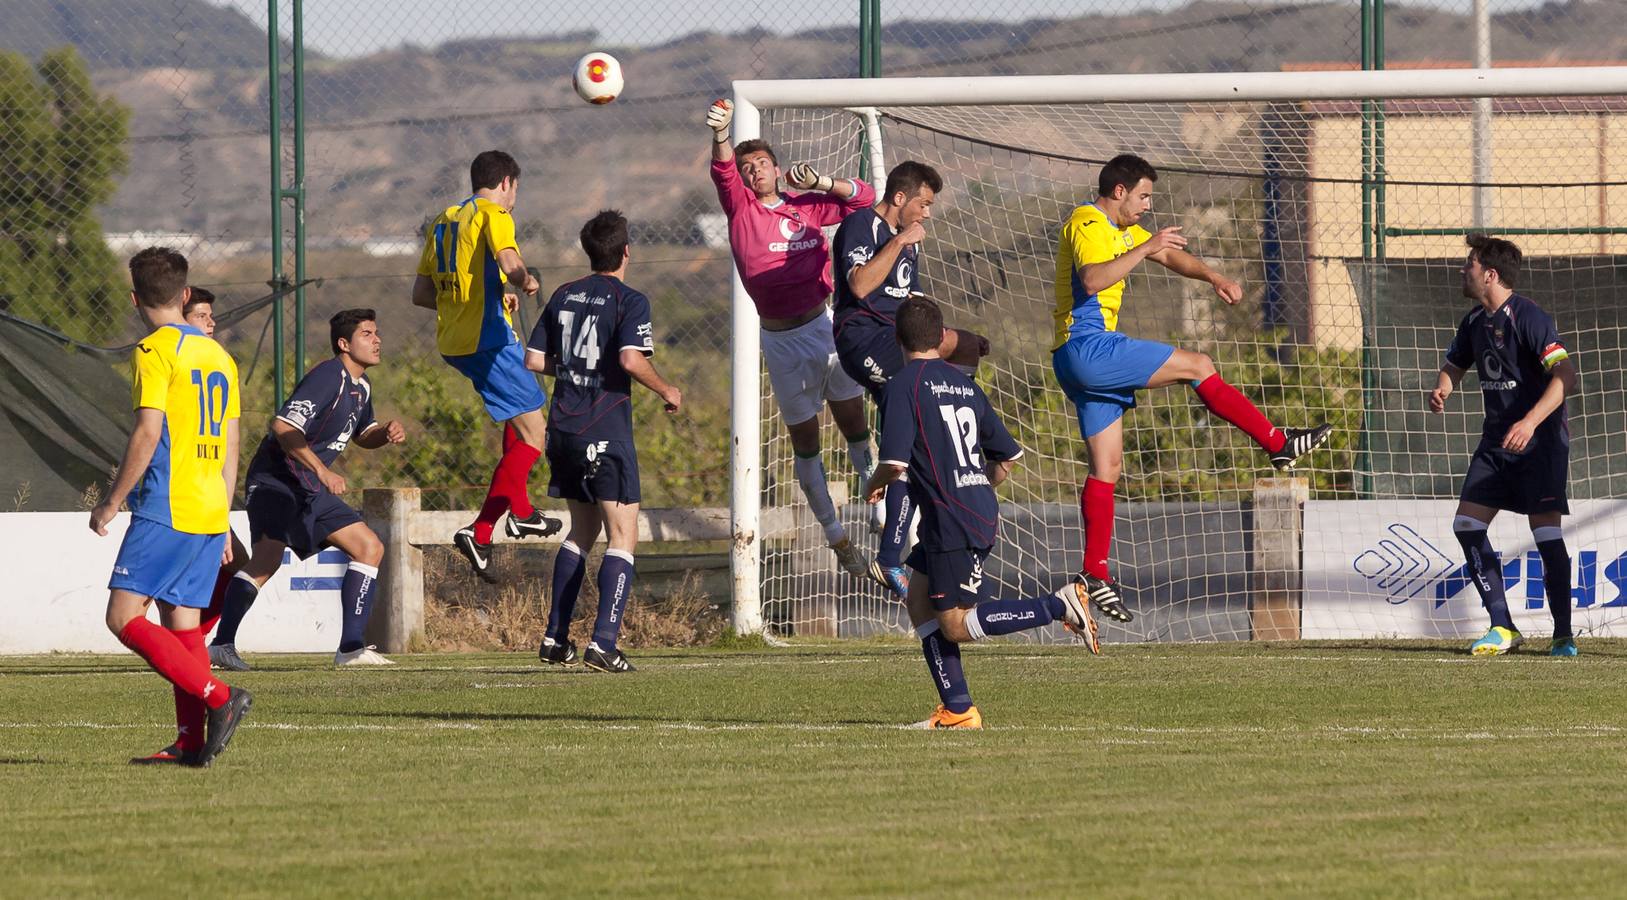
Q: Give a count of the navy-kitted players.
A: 5